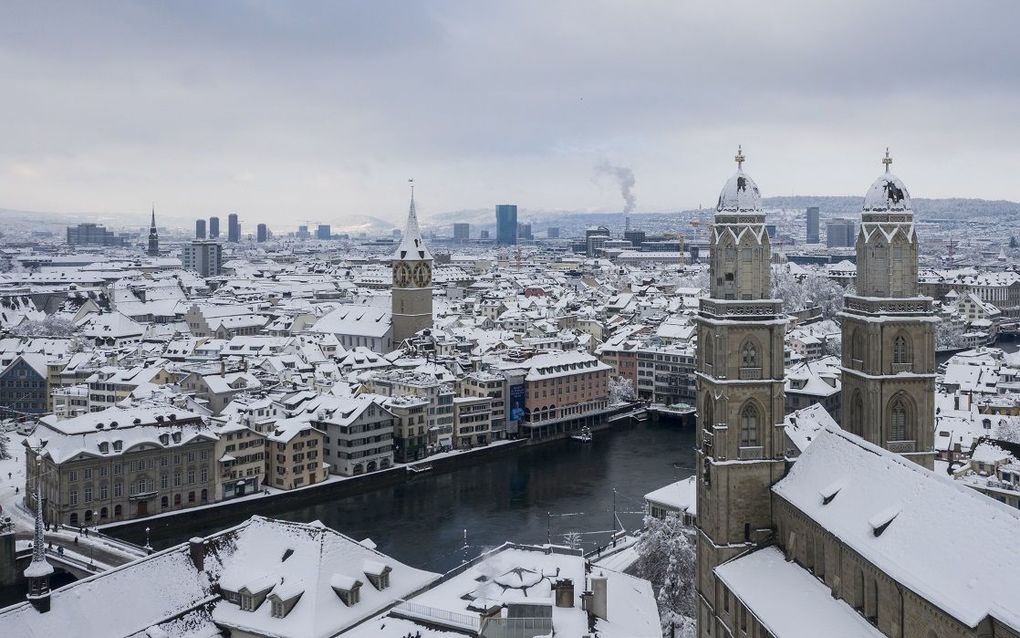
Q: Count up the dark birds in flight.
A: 1